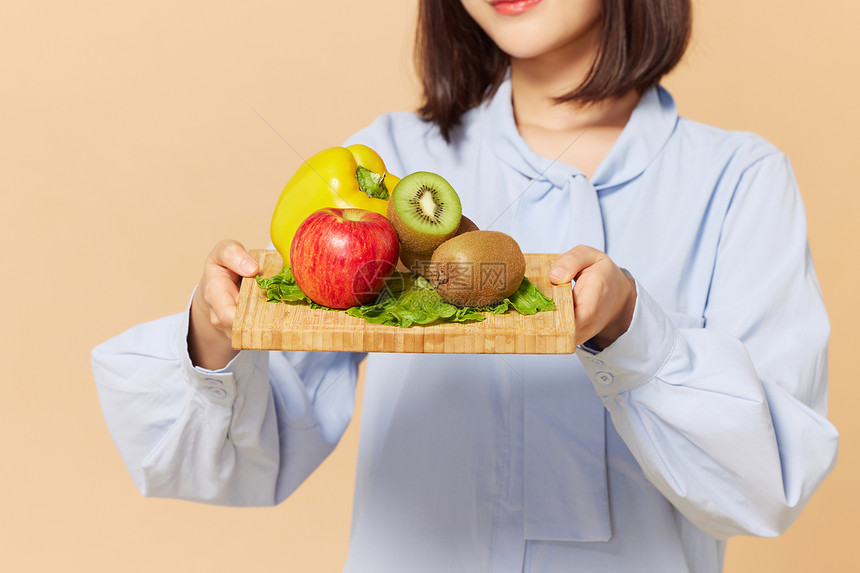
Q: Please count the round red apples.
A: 1